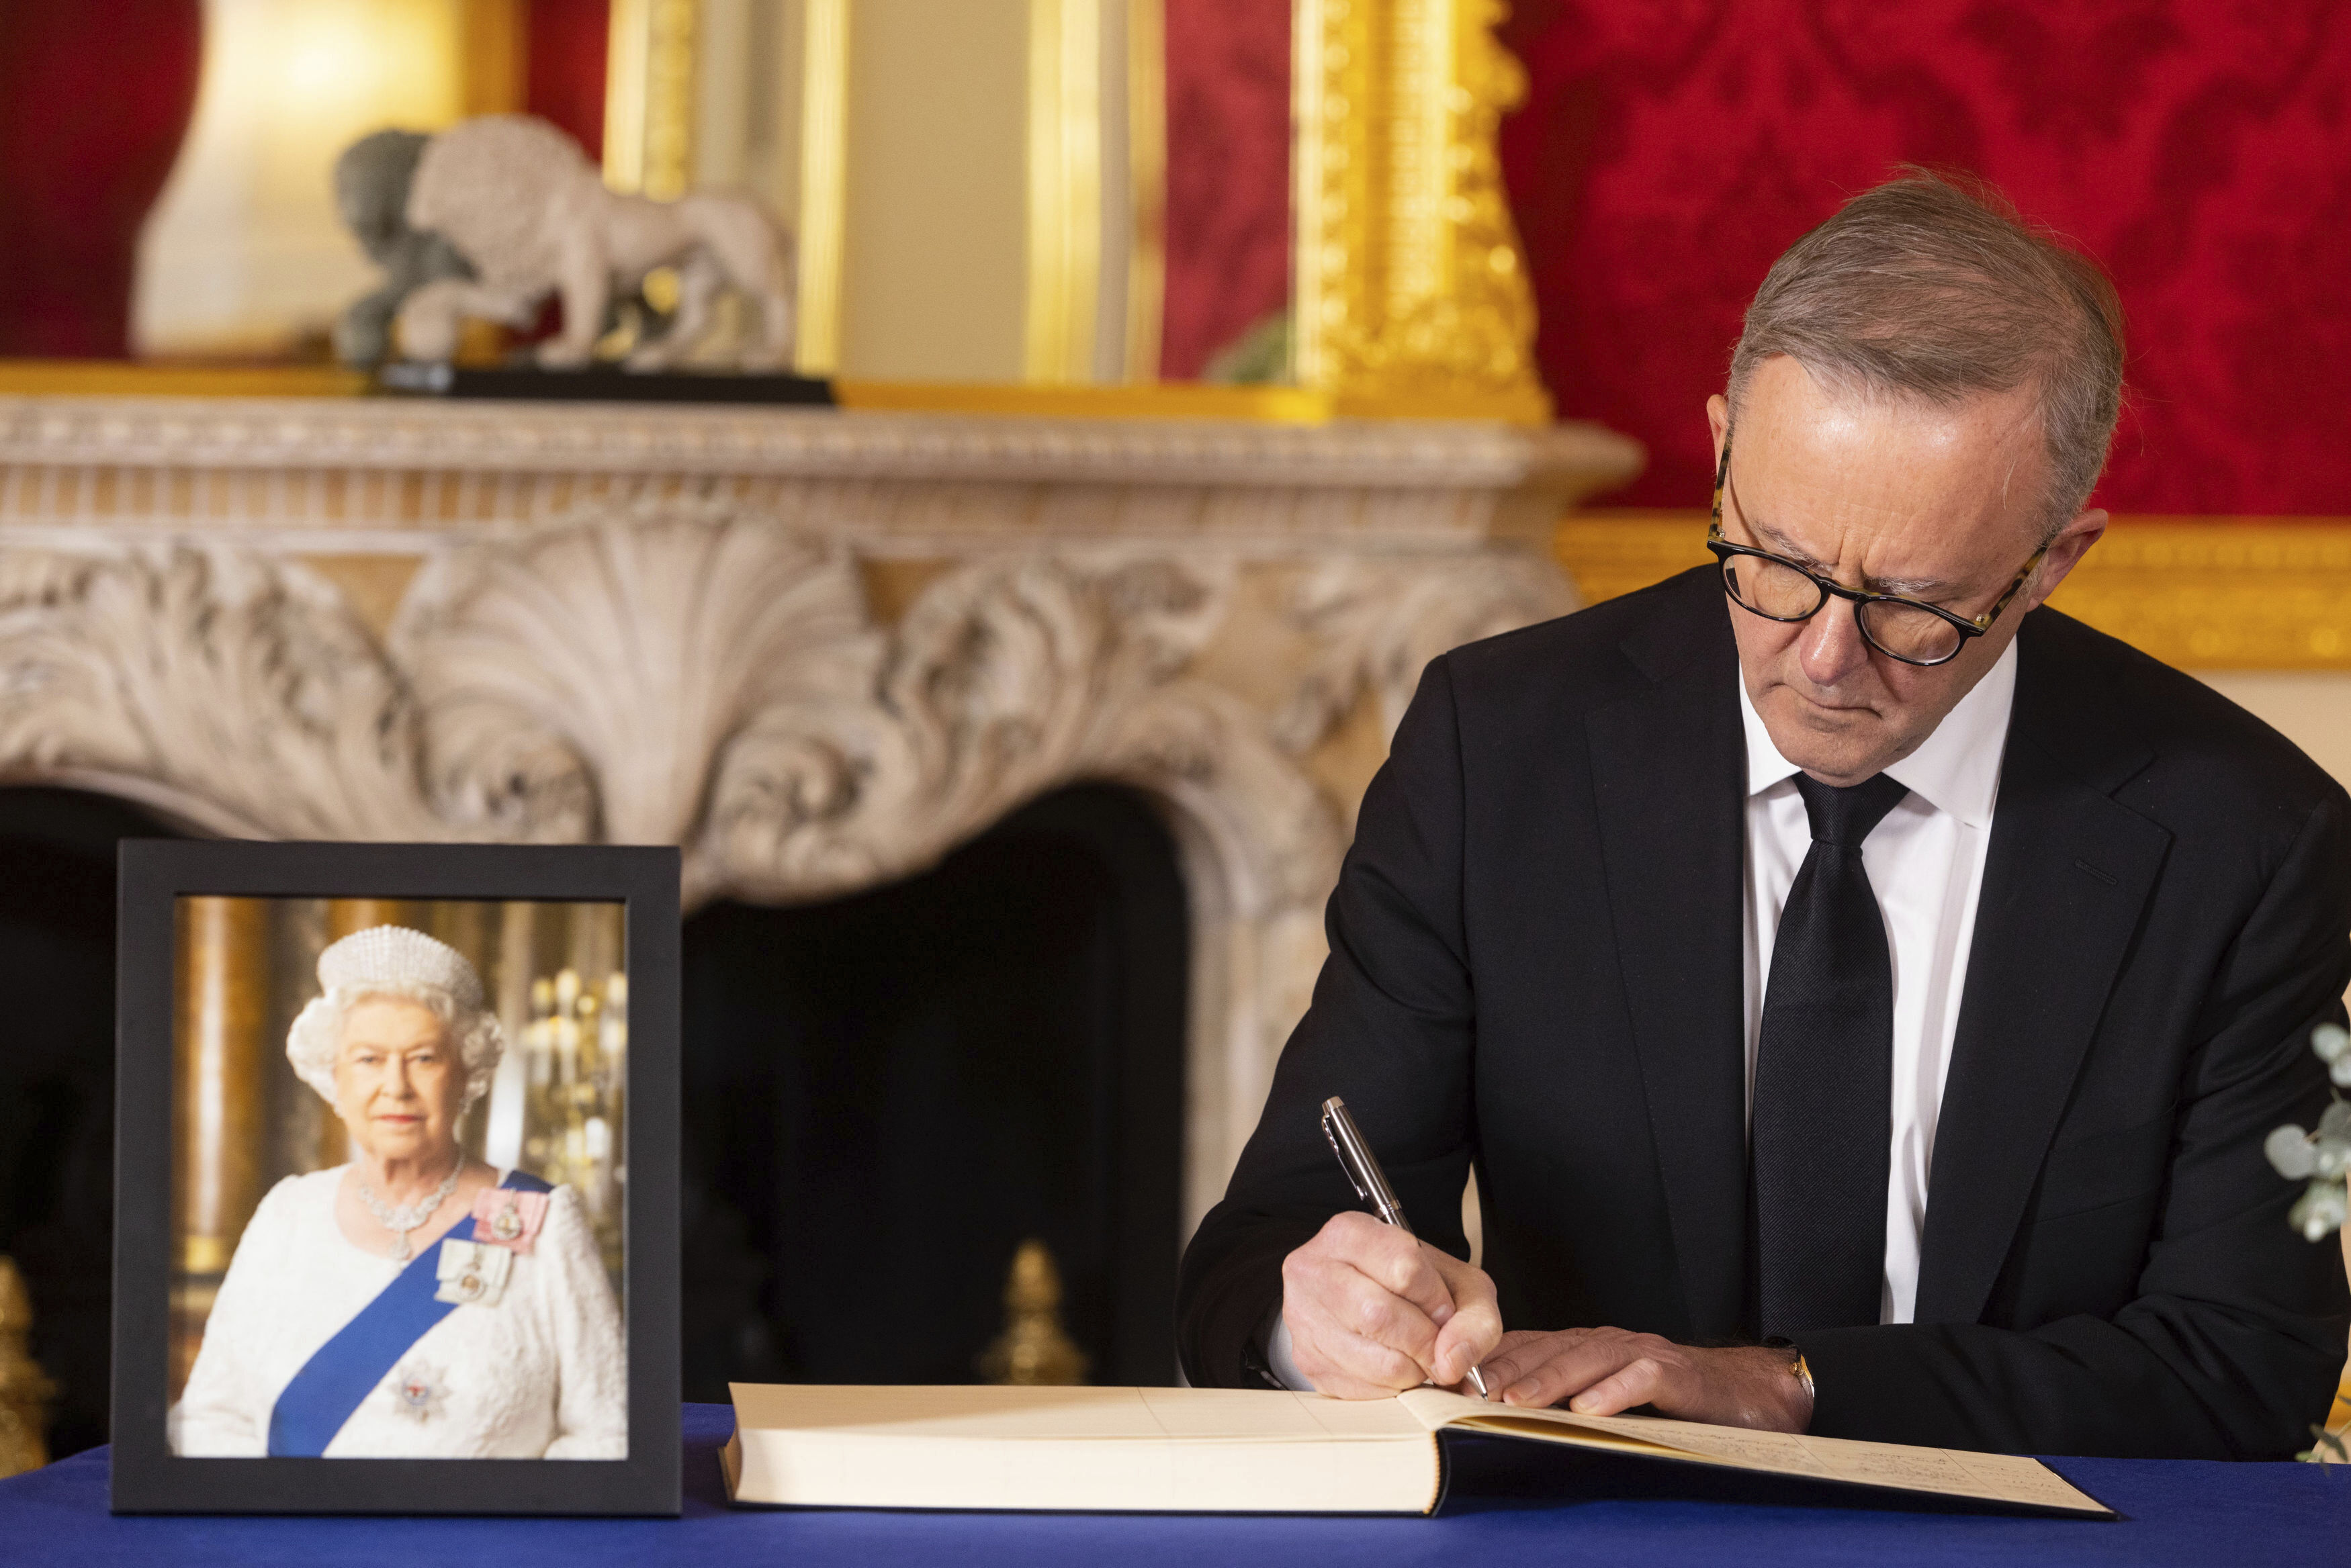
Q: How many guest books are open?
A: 1